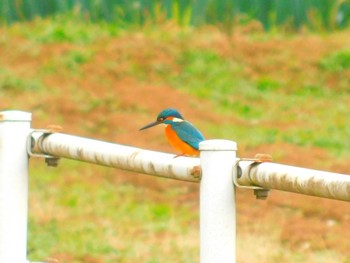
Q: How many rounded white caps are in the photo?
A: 2